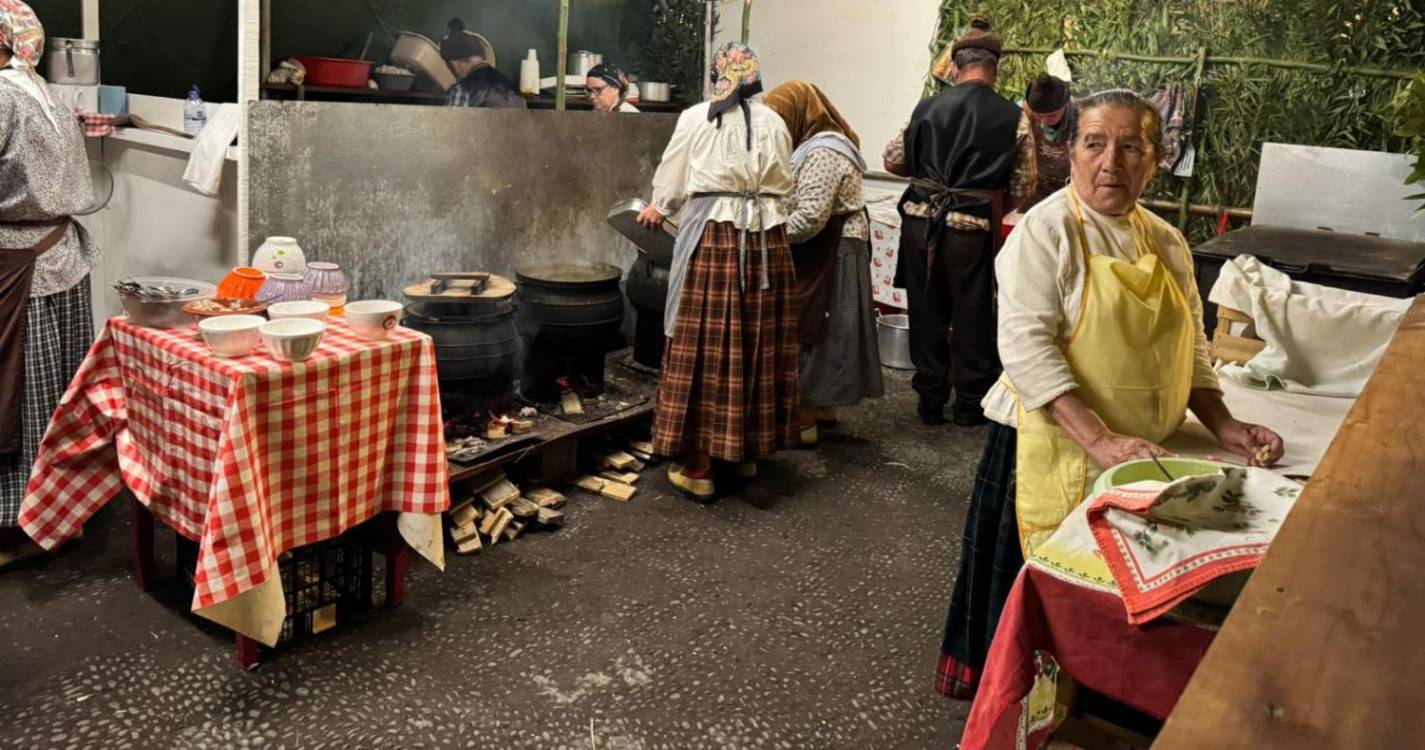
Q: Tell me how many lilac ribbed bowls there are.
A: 2